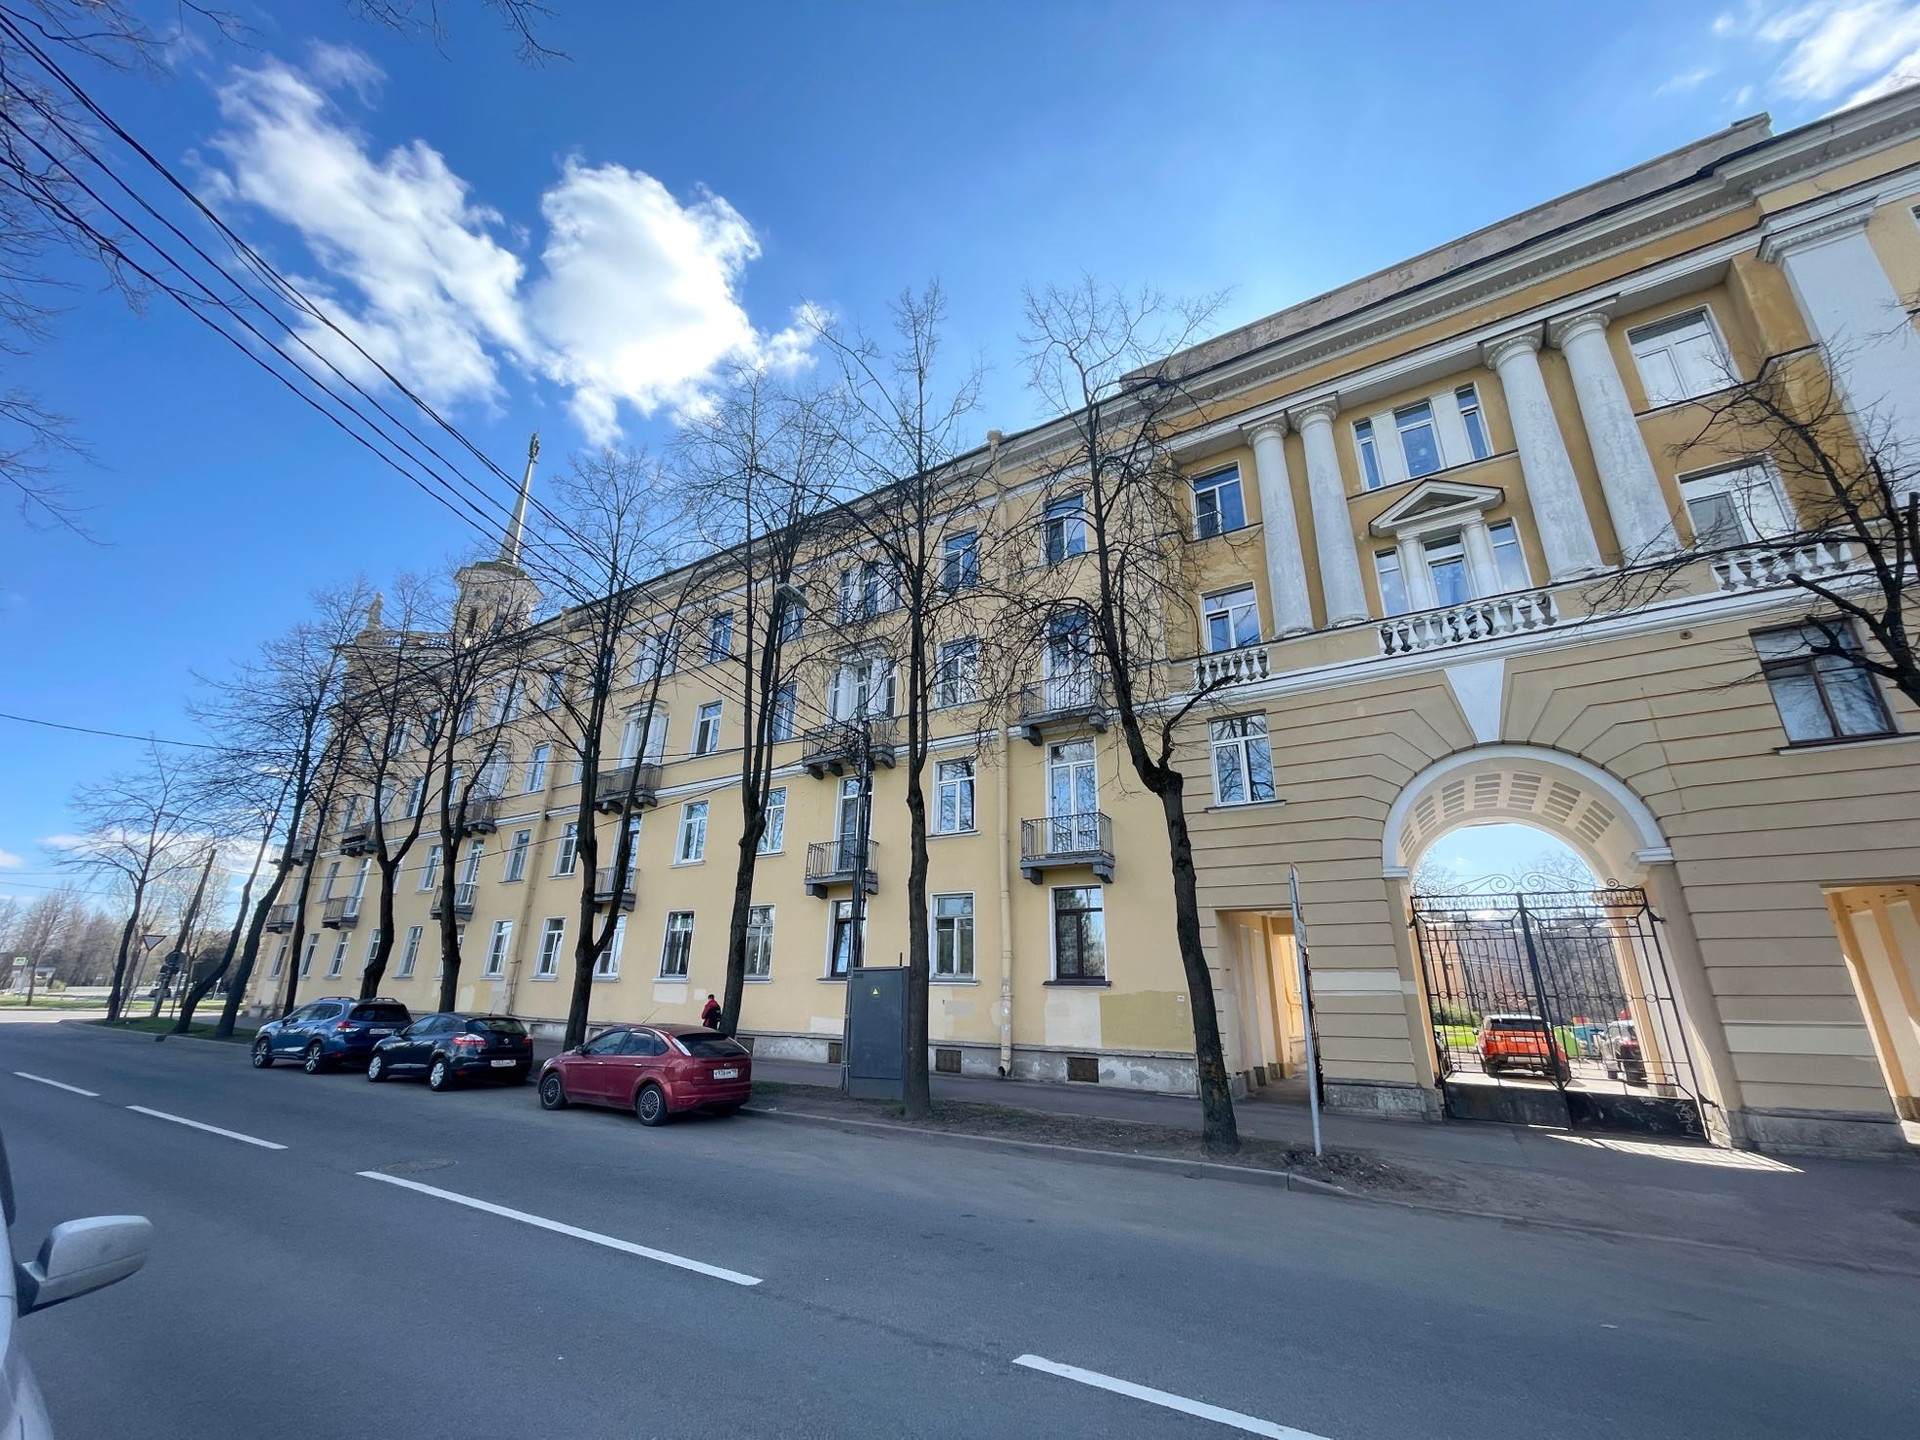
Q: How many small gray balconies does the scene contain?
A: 12